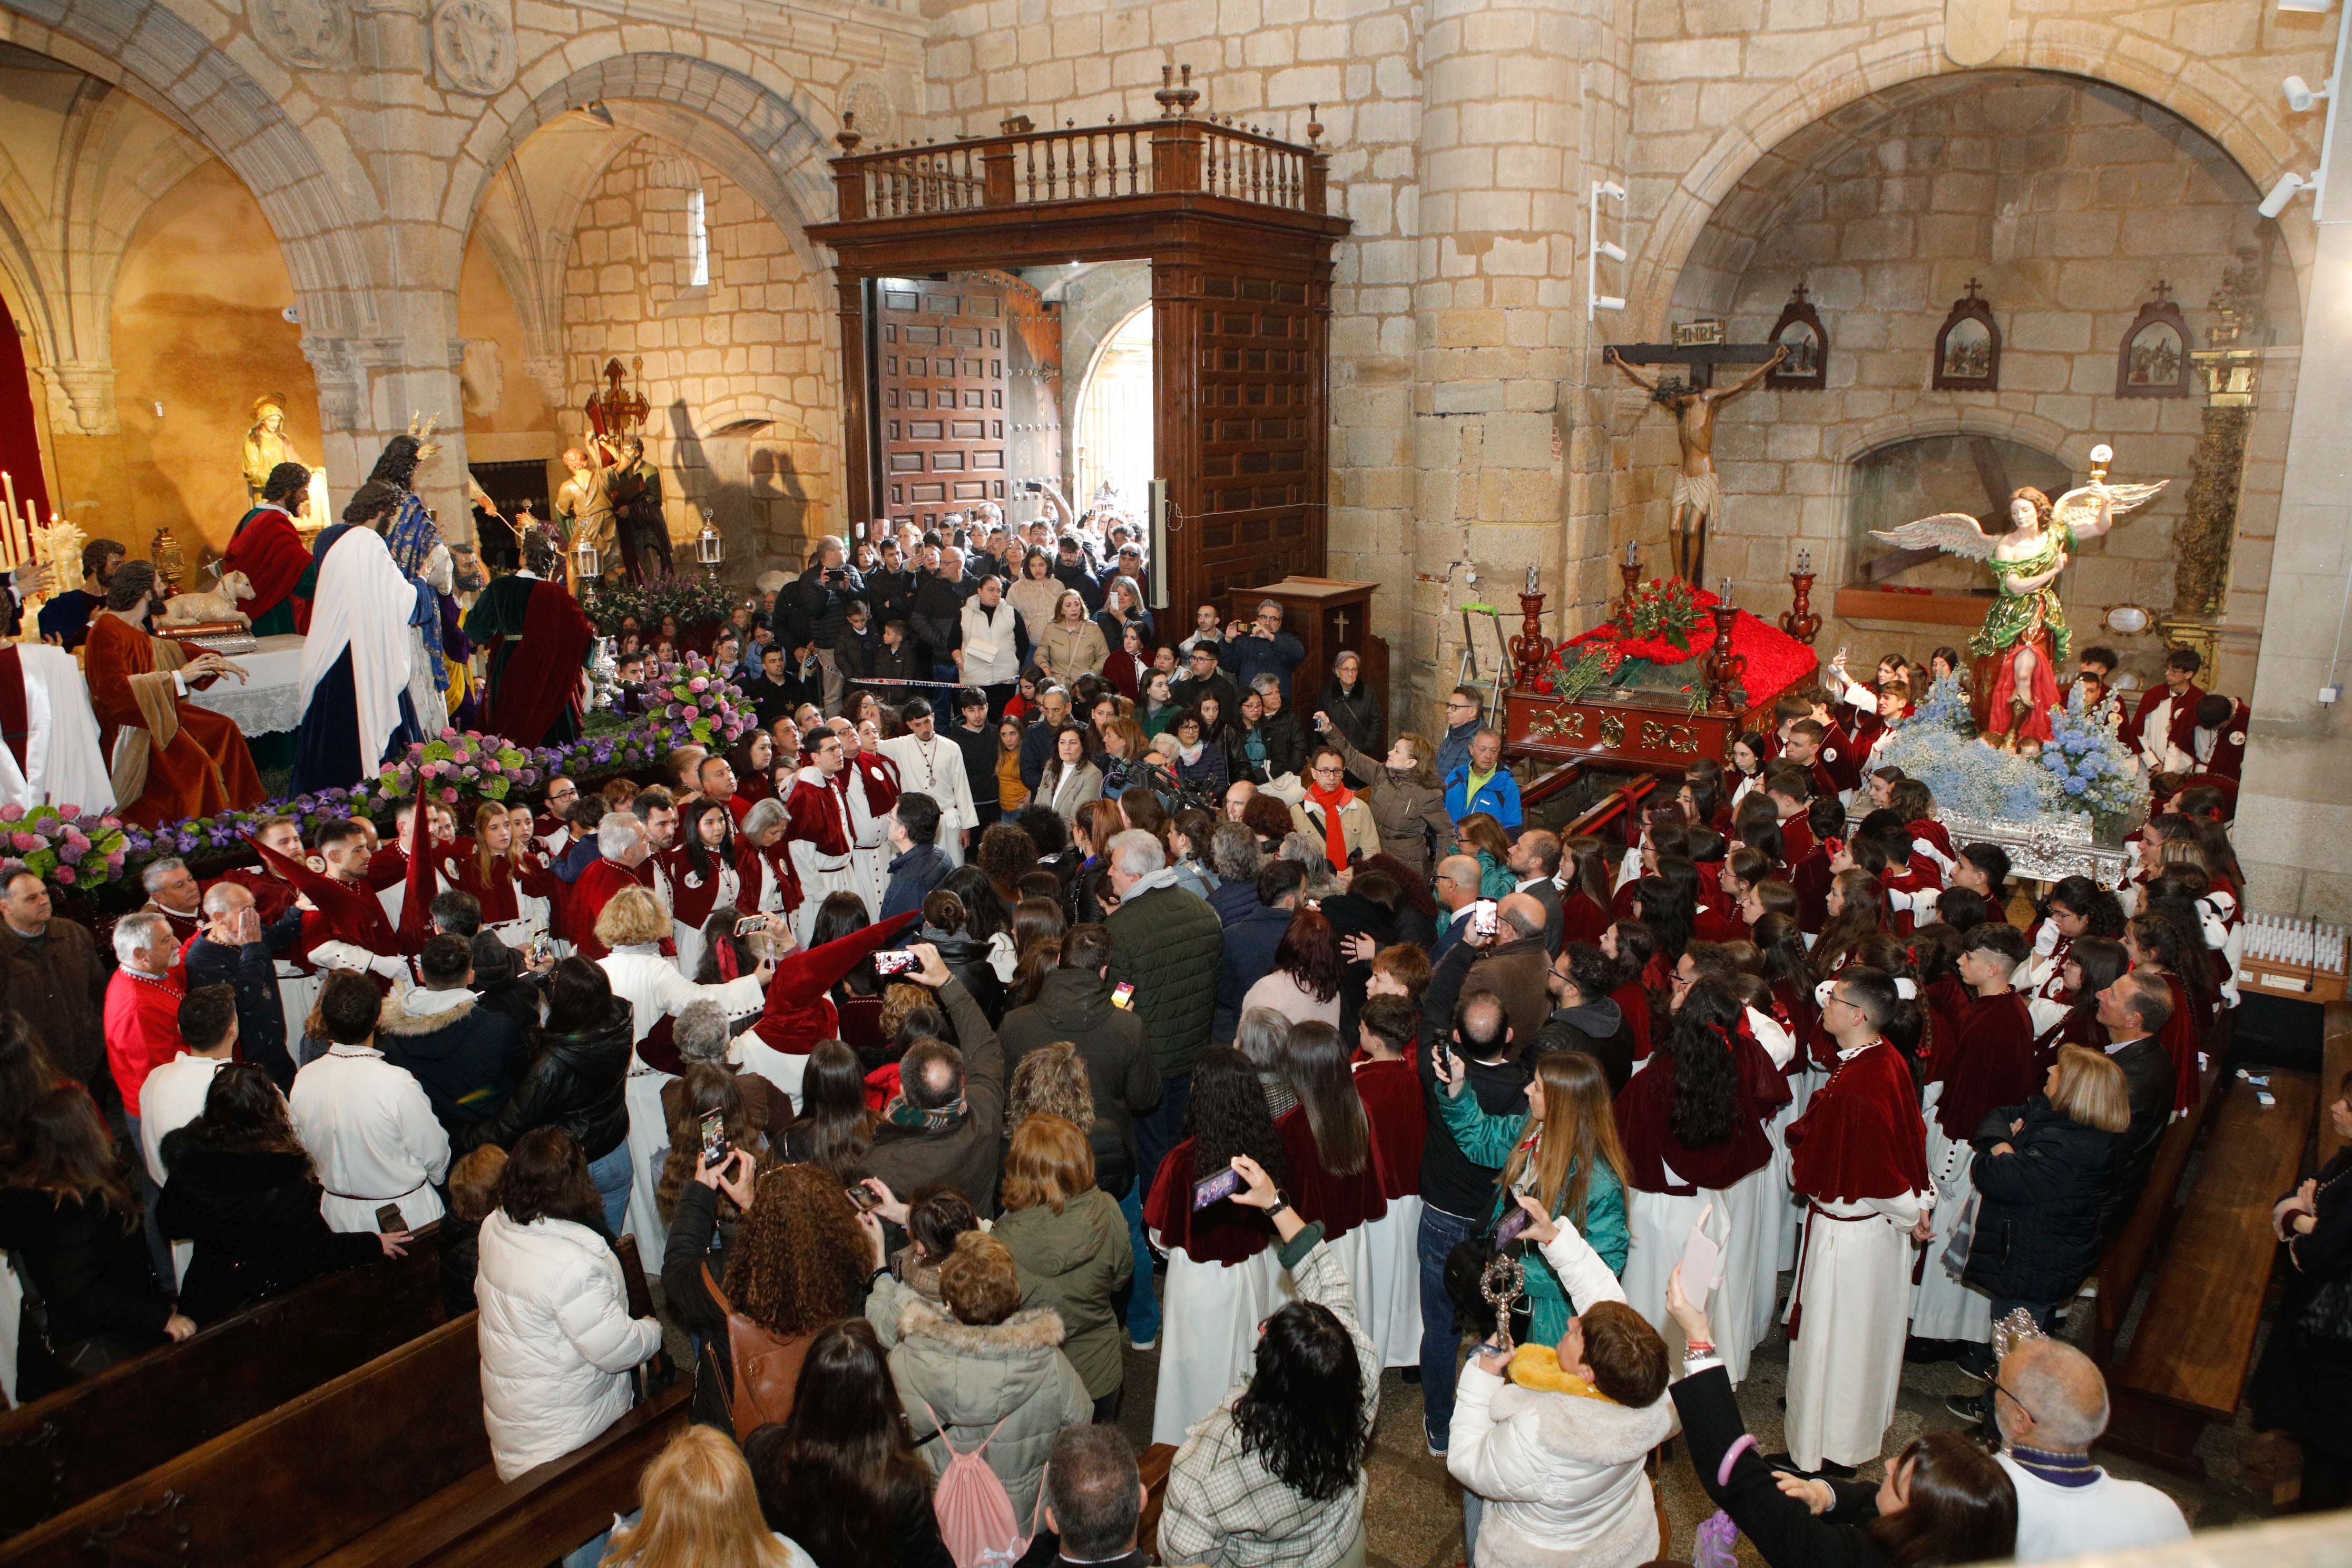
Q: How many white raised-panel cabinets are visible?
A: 0